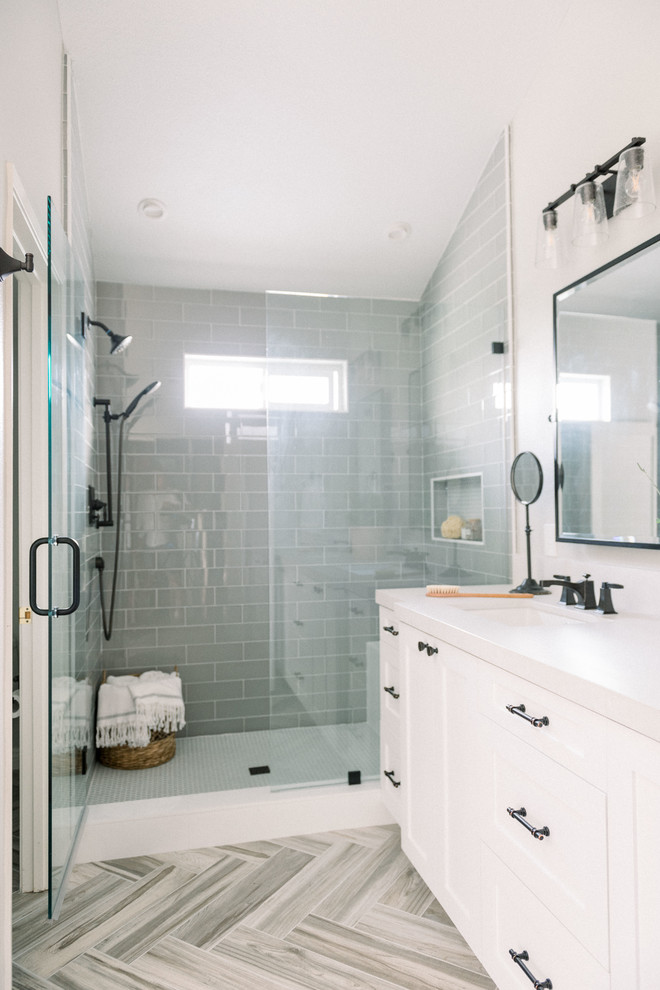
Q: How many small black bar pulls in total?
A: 6